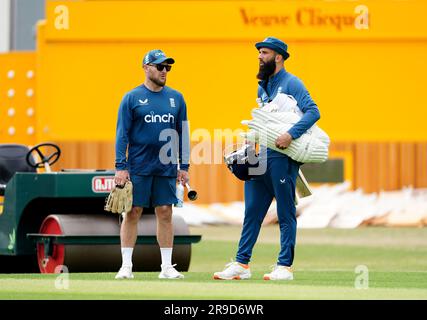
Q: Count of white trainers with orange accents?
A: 2